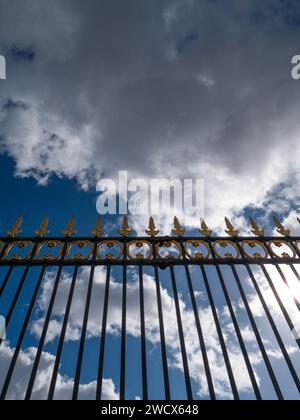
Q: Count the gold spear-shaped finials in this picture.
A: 11